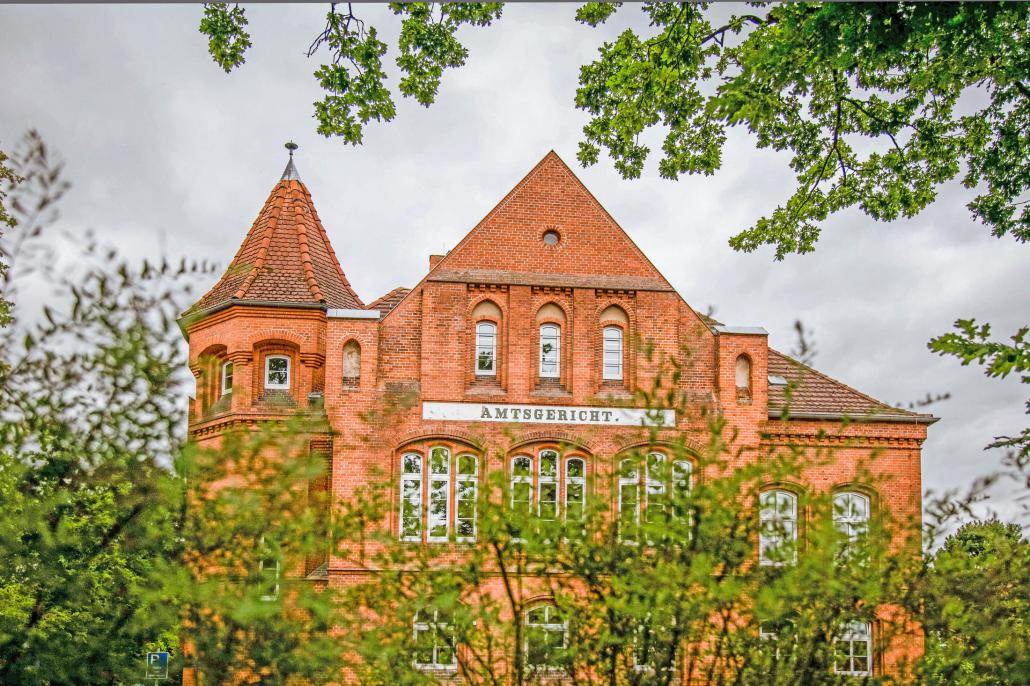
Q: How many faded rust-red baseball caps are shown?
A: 0